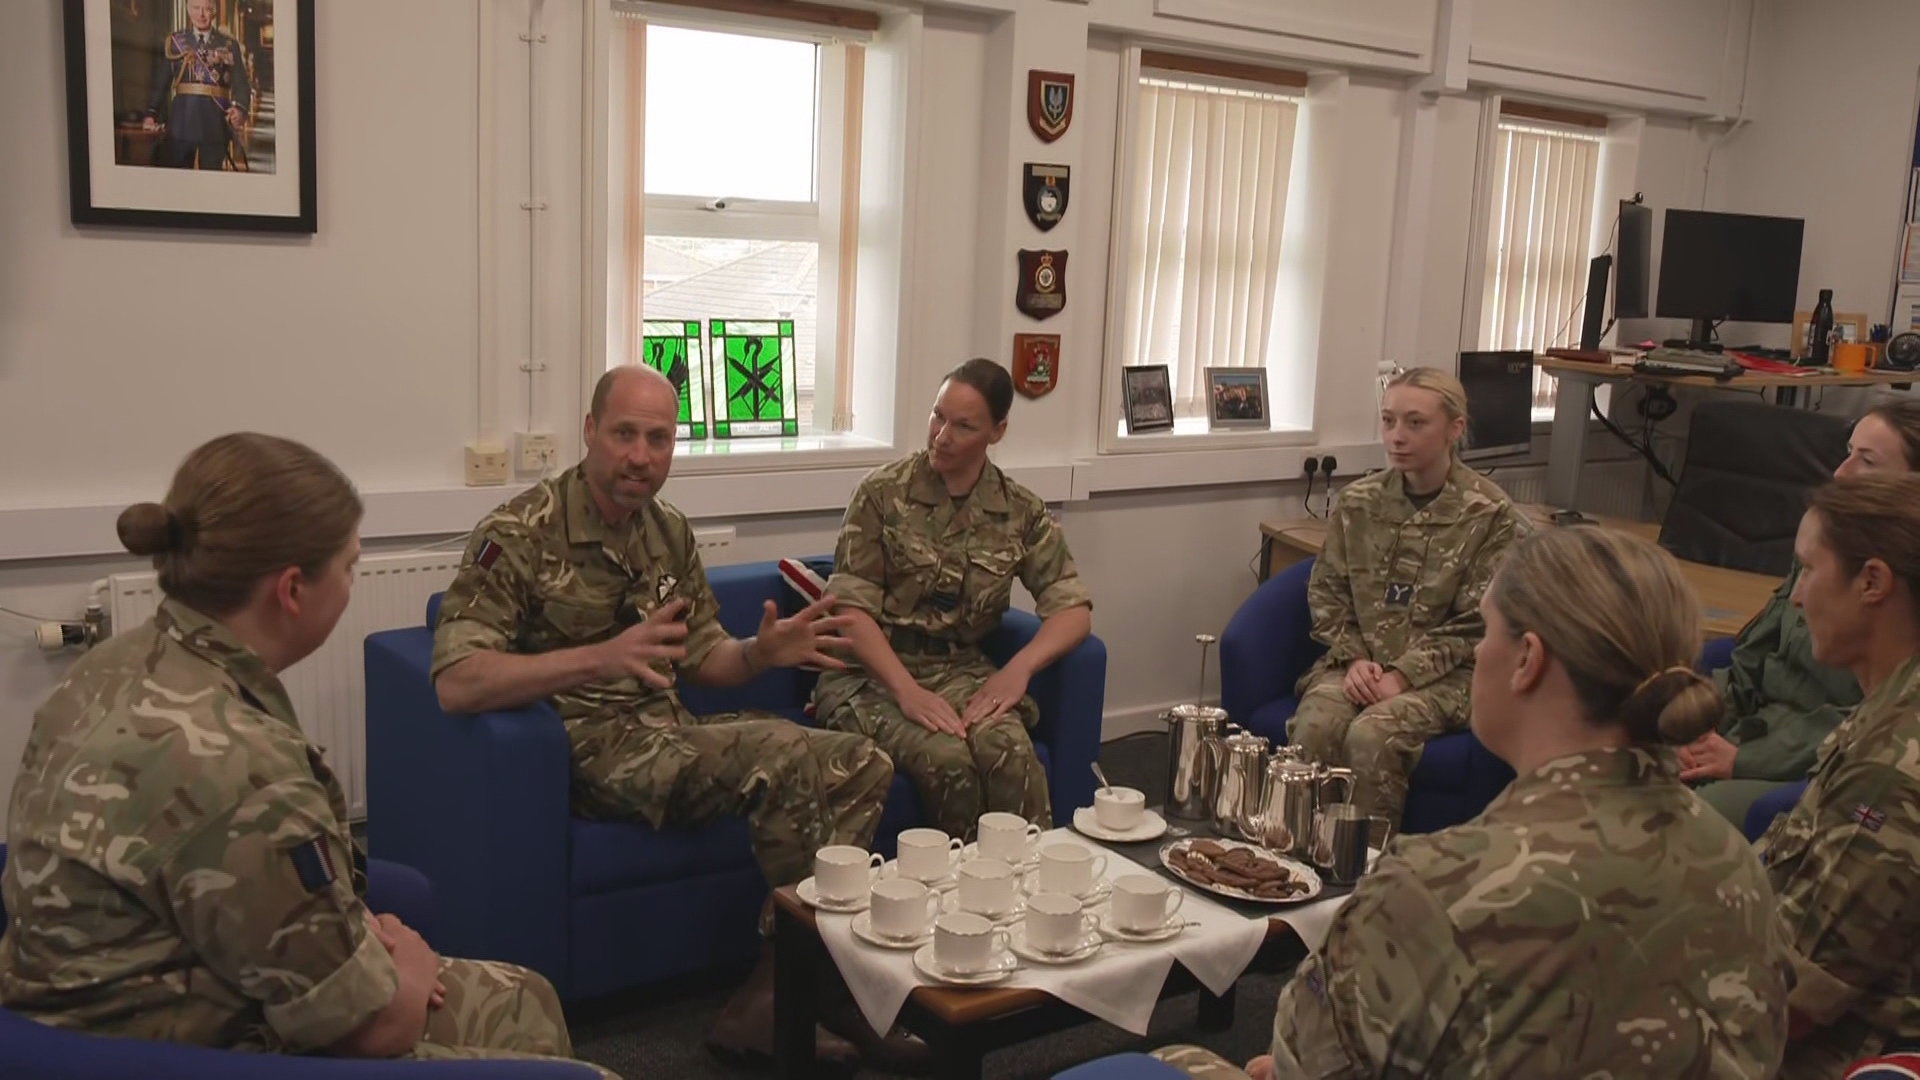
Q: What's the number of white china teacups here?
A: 9